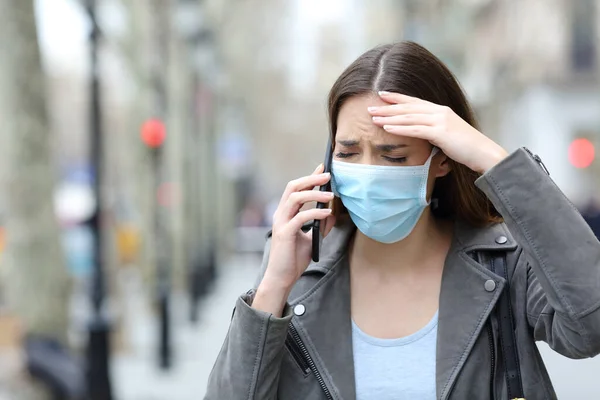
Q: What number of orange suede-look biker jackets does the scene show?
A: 0